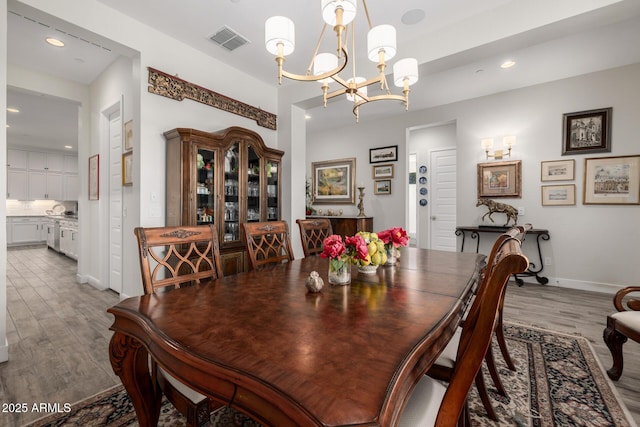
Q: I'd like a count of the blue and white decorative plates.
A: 4